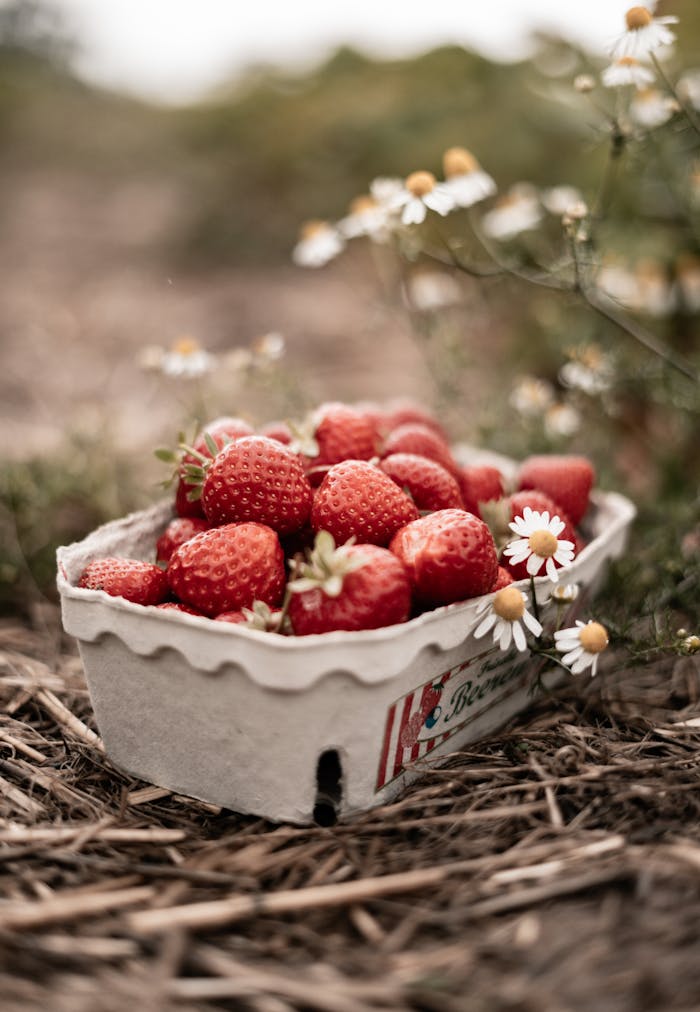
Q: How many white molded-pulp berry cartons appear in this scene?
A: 1